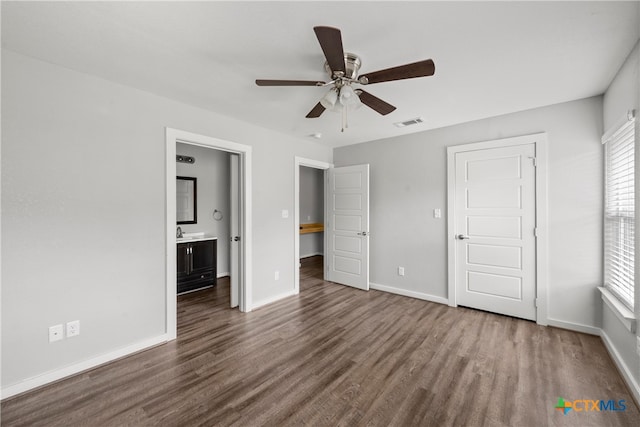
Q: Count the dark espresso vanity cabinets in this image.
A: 1